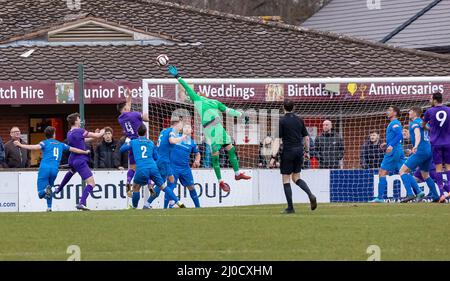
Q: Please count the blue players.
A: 6